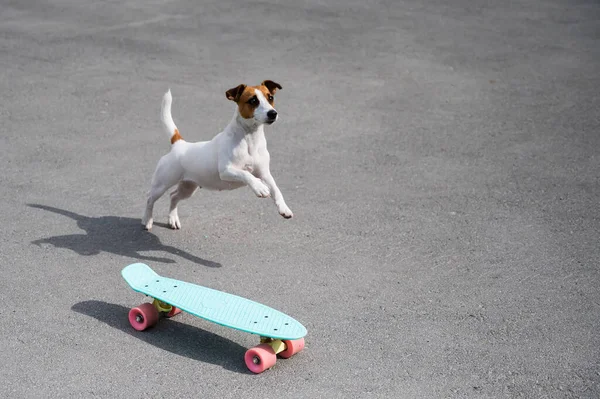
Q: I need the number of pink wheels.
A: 4